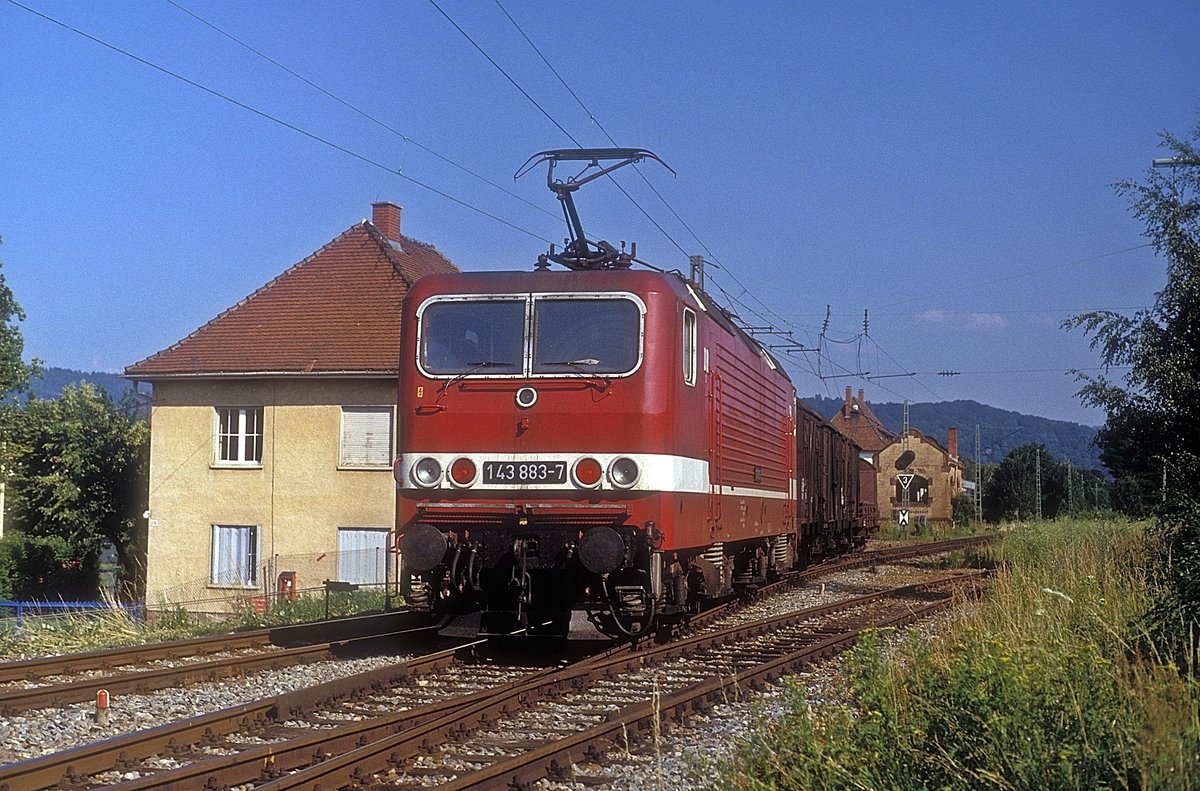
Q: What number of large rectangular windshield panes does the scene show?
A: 2